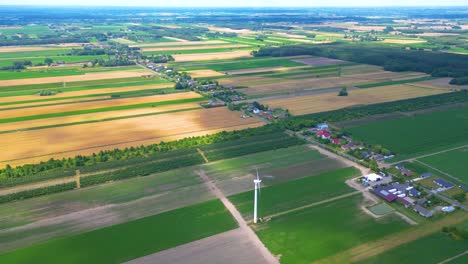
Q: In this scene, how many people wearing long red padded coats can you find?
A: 0